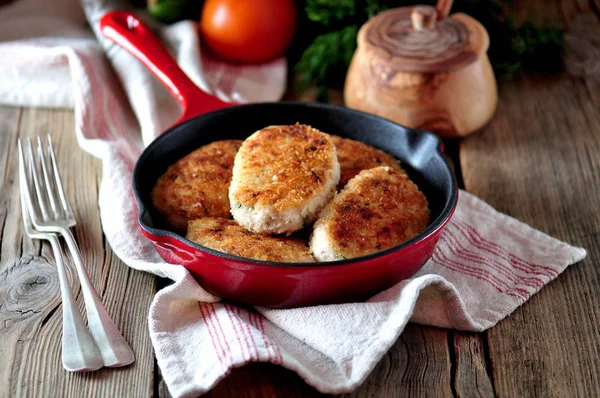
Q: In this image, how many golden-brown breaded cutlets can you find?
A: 5